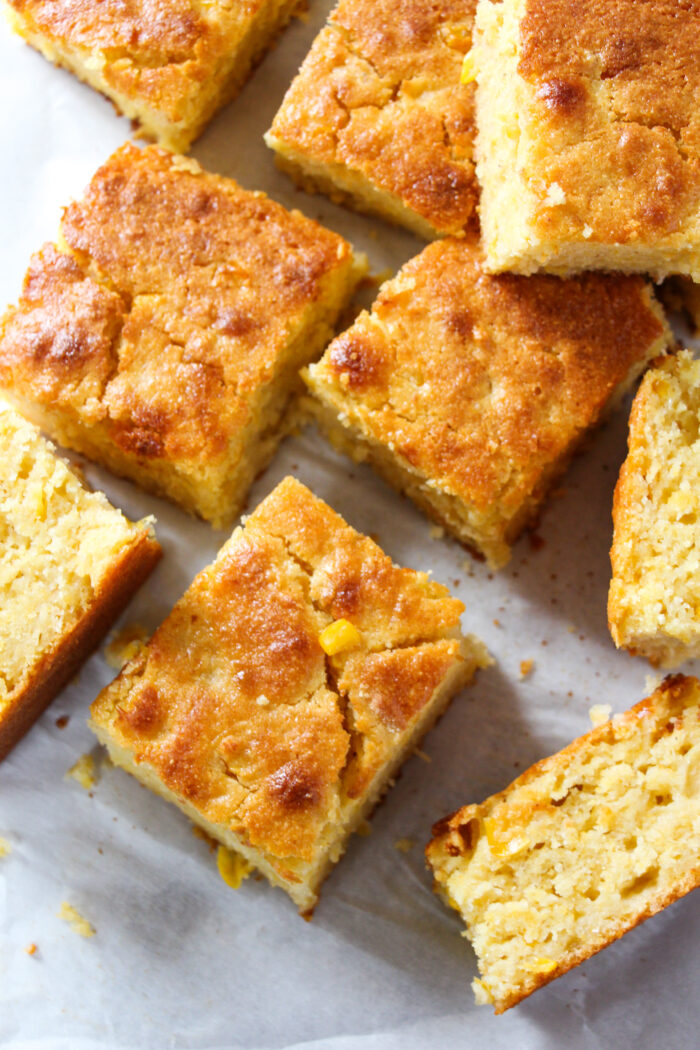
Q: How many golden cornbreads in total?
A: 9